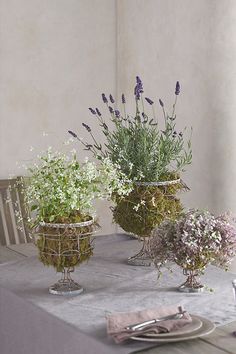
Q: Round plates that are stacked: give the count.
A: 2